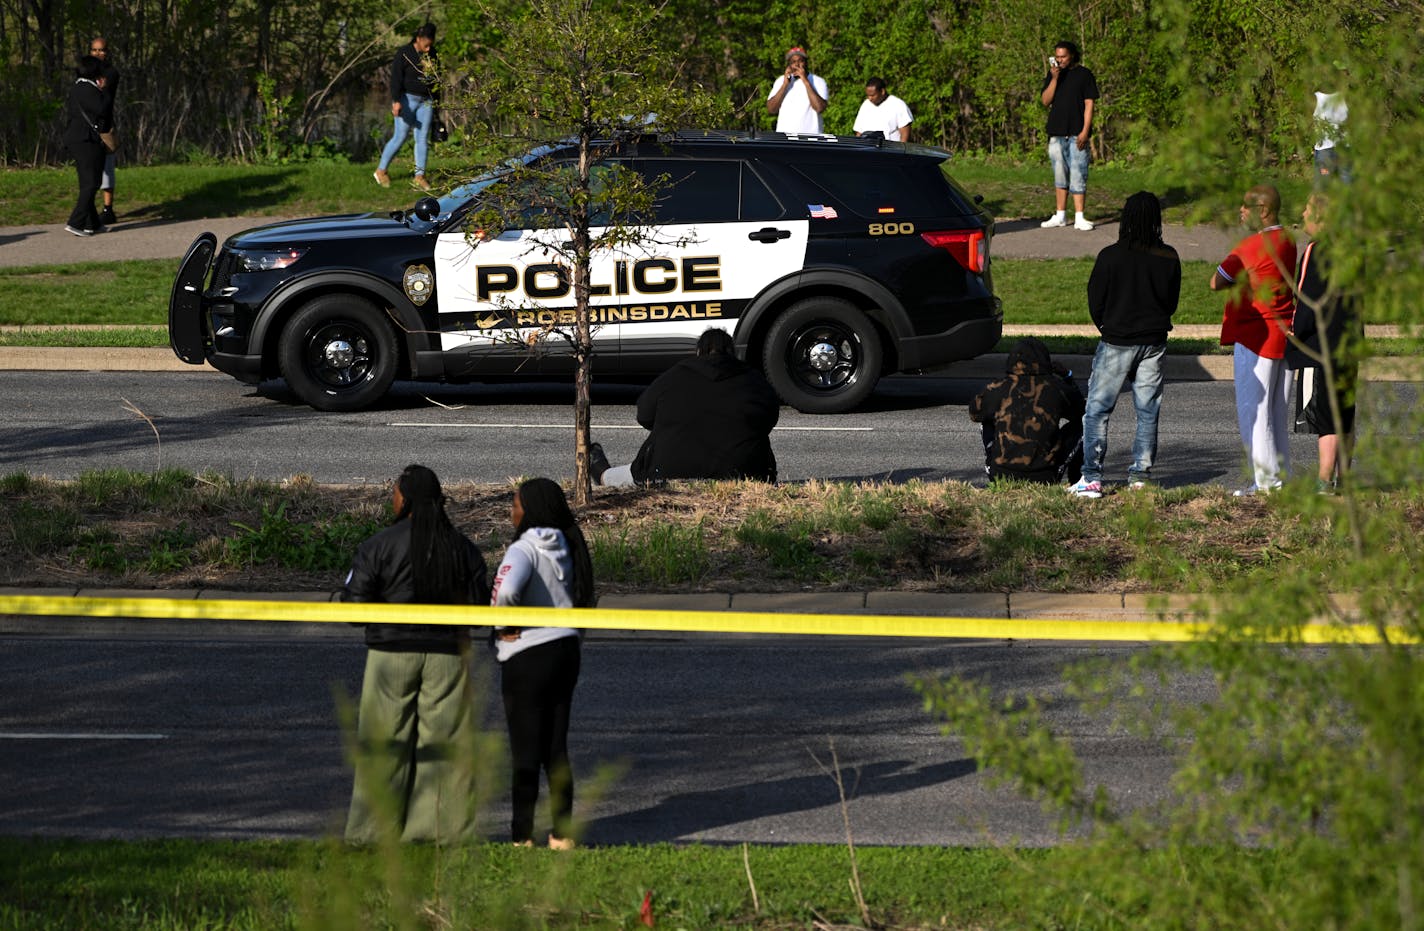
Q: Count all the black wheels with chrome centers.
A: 2